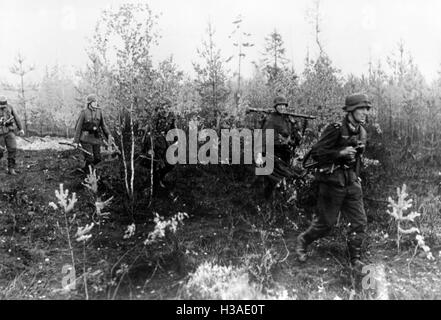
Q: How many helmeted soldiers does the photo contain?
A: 4